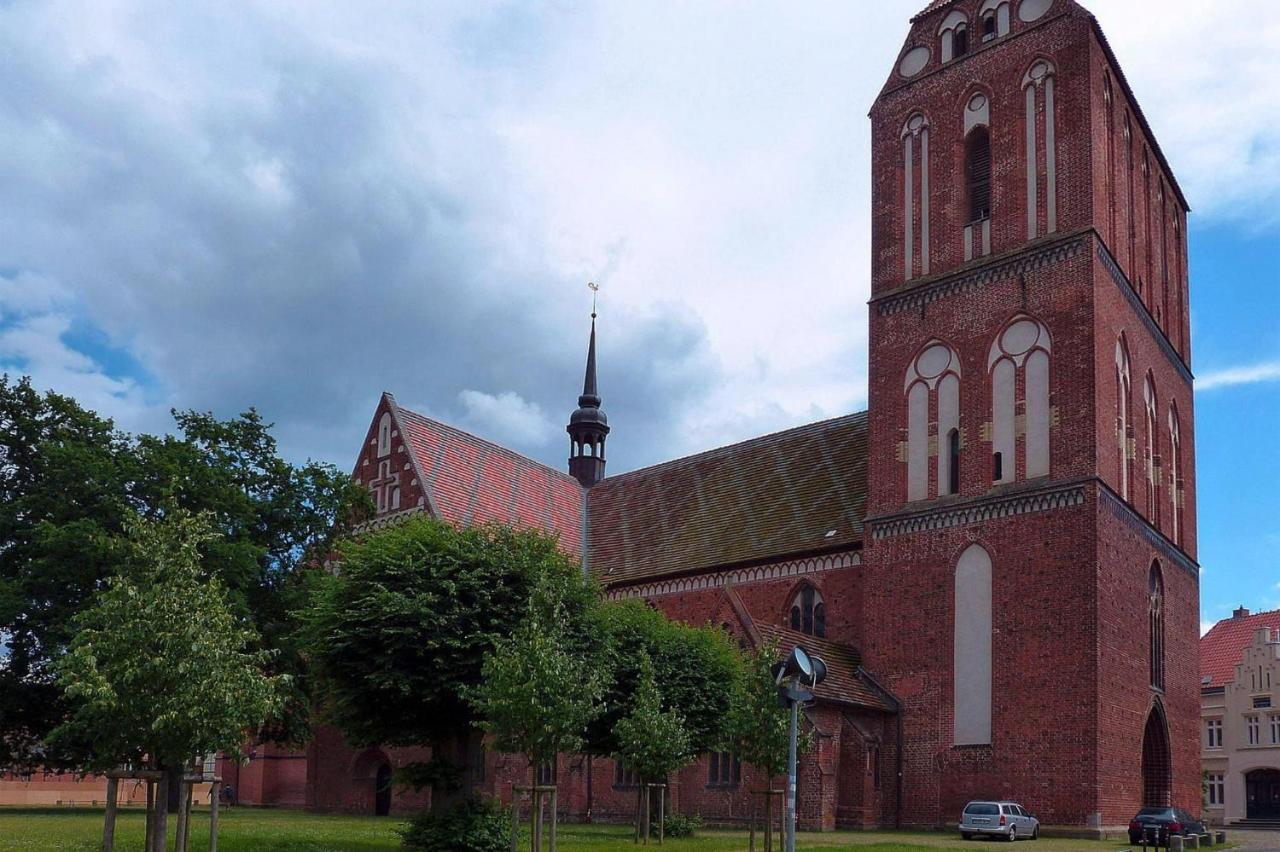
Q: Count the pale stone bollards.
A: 4